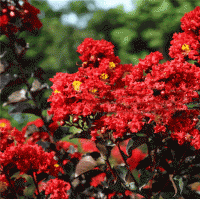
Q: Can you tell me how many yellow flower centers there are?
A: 8